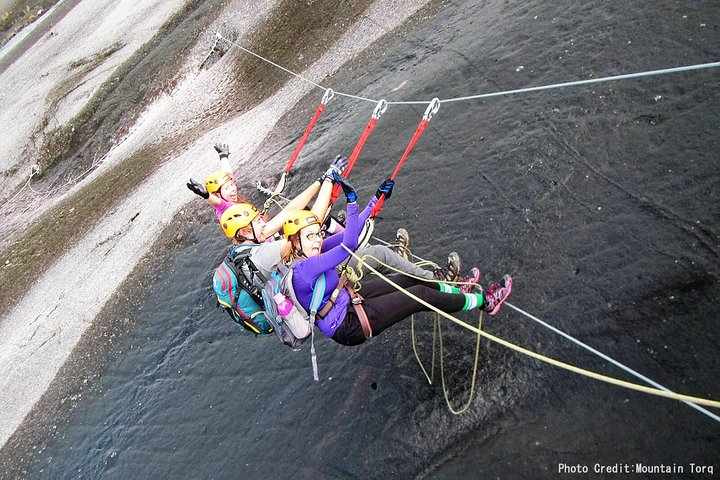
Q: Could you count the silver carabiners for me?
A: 3